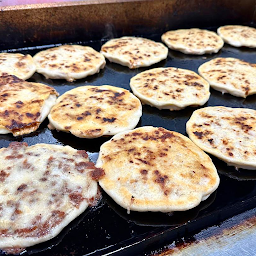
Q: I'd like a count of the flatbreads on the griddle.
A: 12